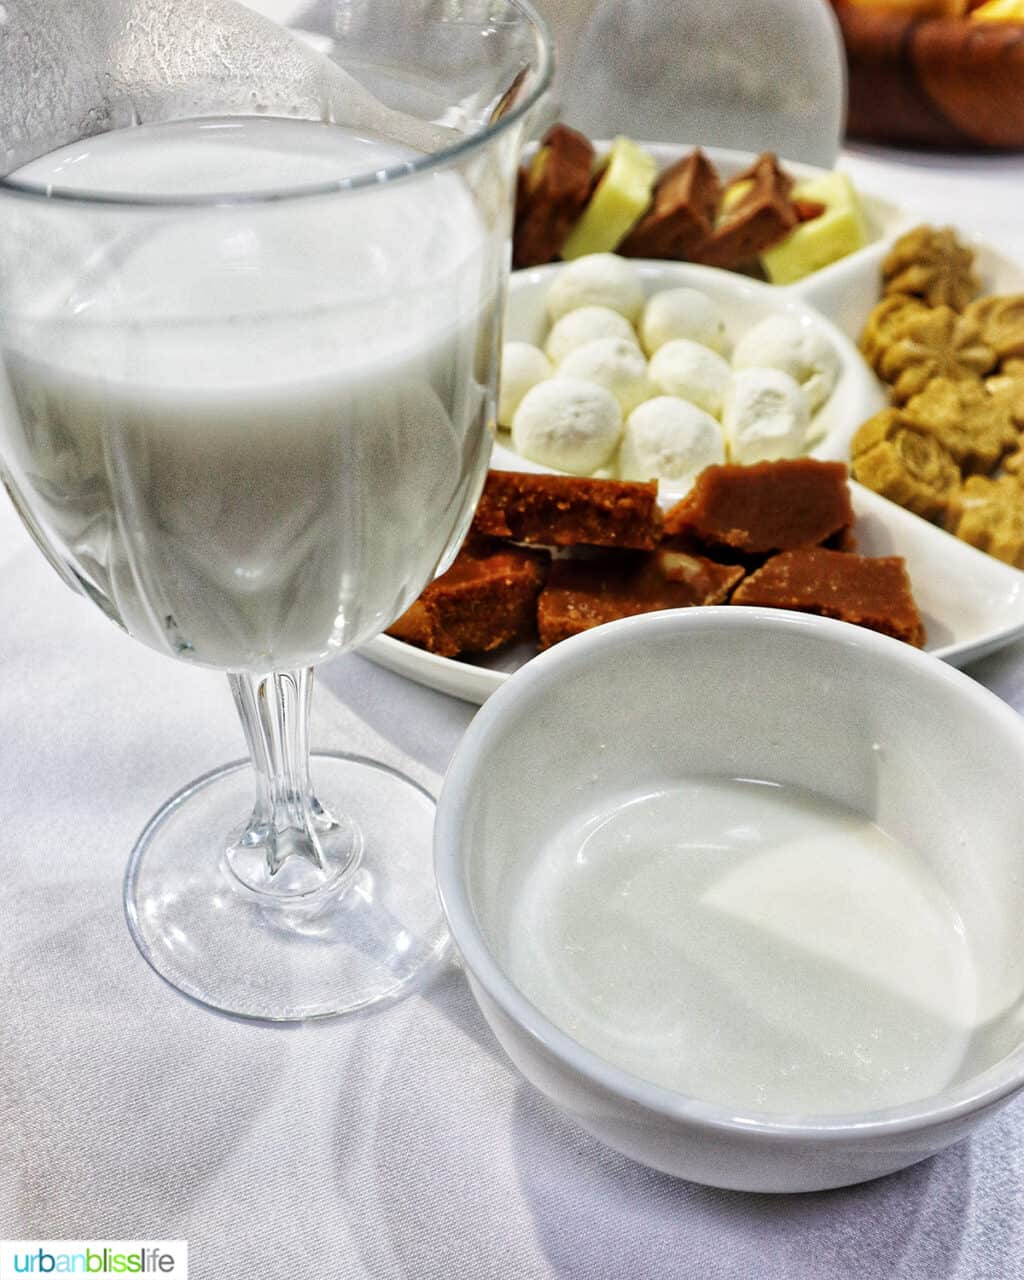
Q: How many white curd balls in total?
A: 10